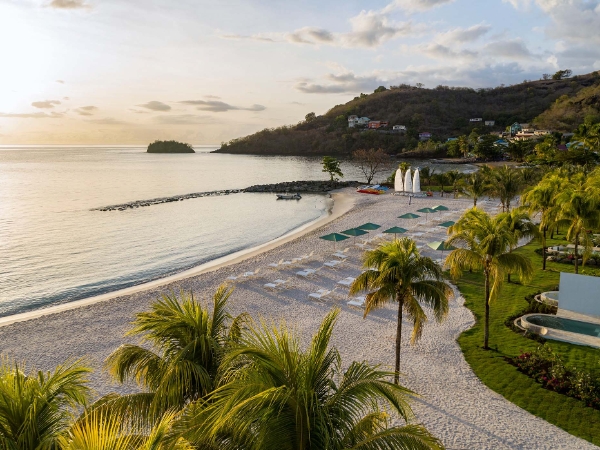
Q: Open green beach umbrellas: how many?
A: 9